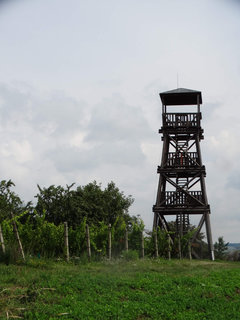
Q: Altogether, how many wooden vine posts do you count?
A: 11